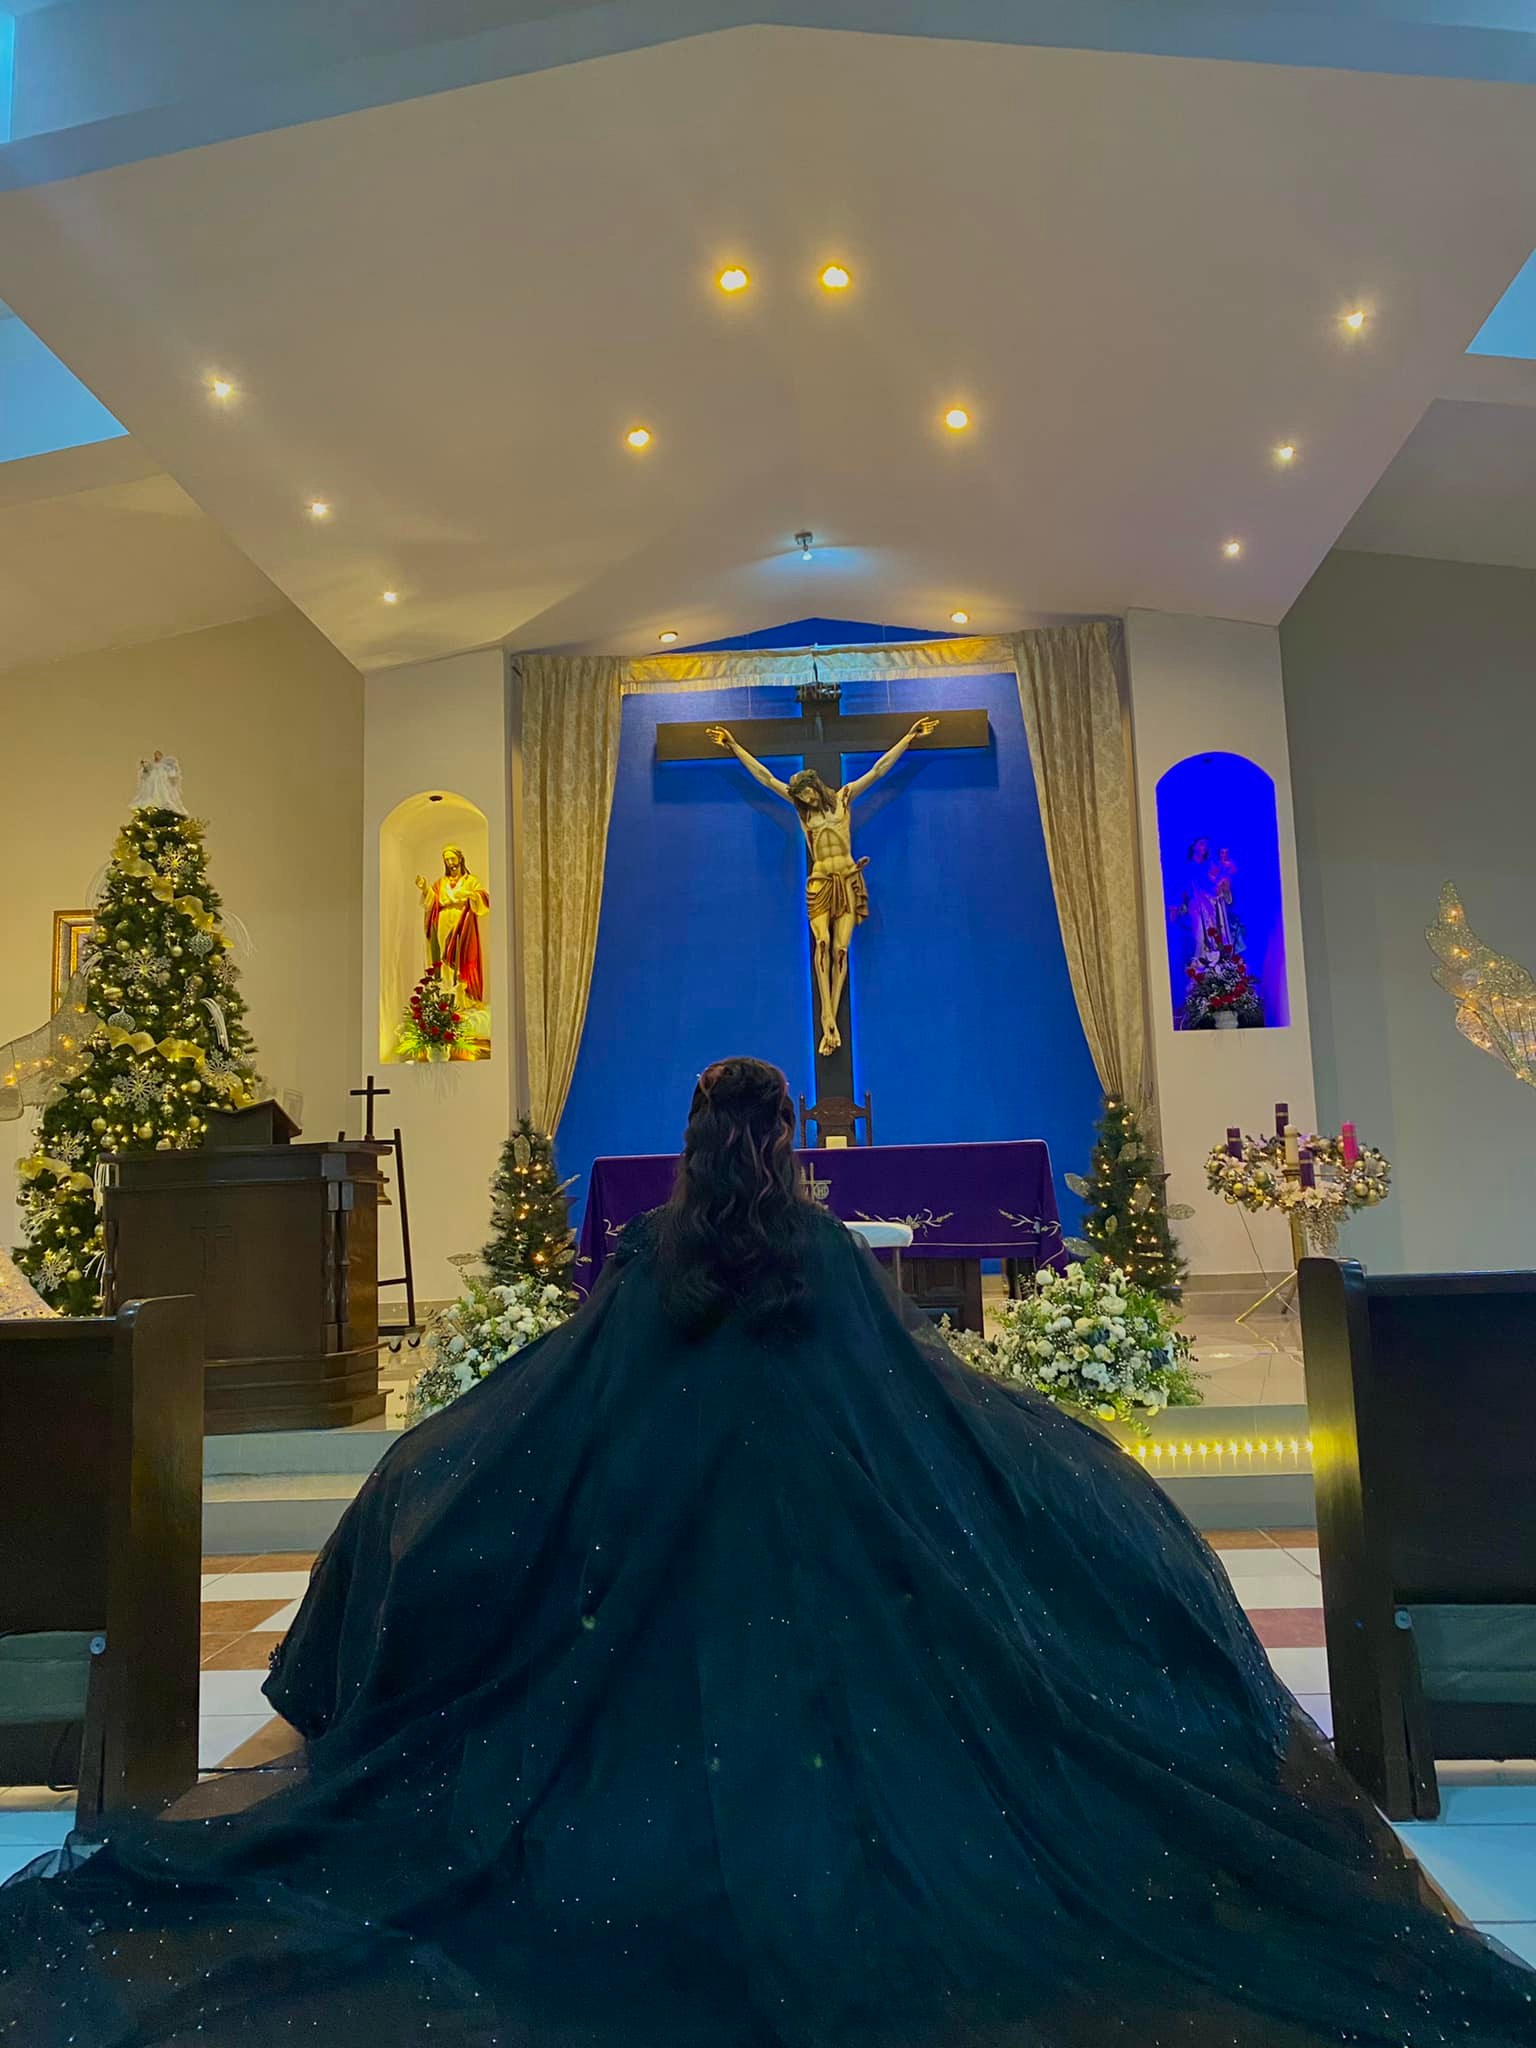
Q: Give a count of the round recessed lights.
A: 12